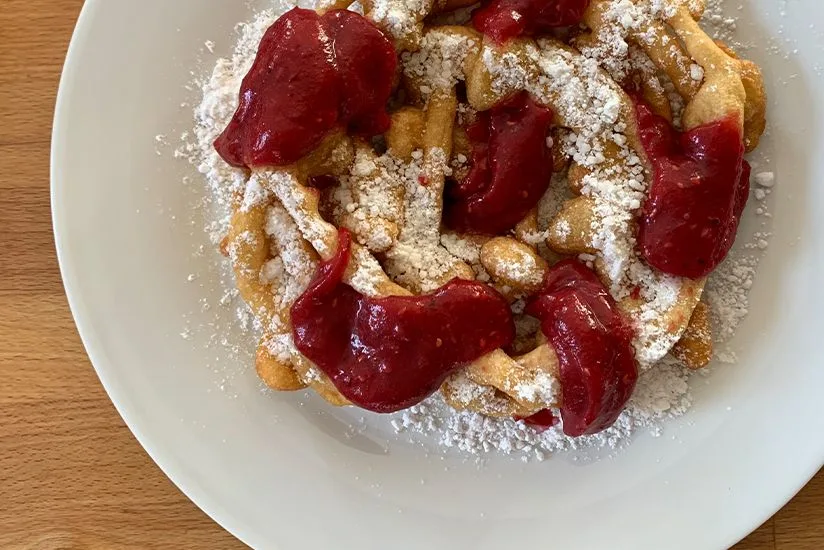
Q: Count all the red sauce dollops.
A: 6